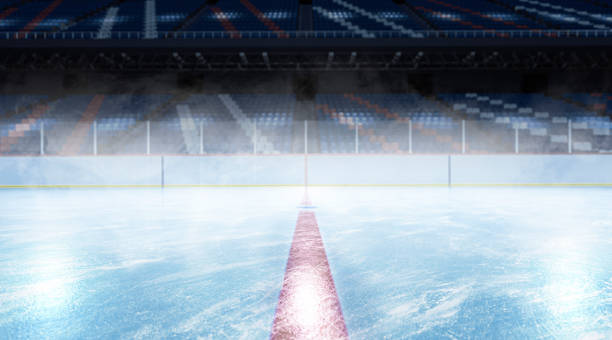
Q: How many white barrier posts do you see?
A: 11